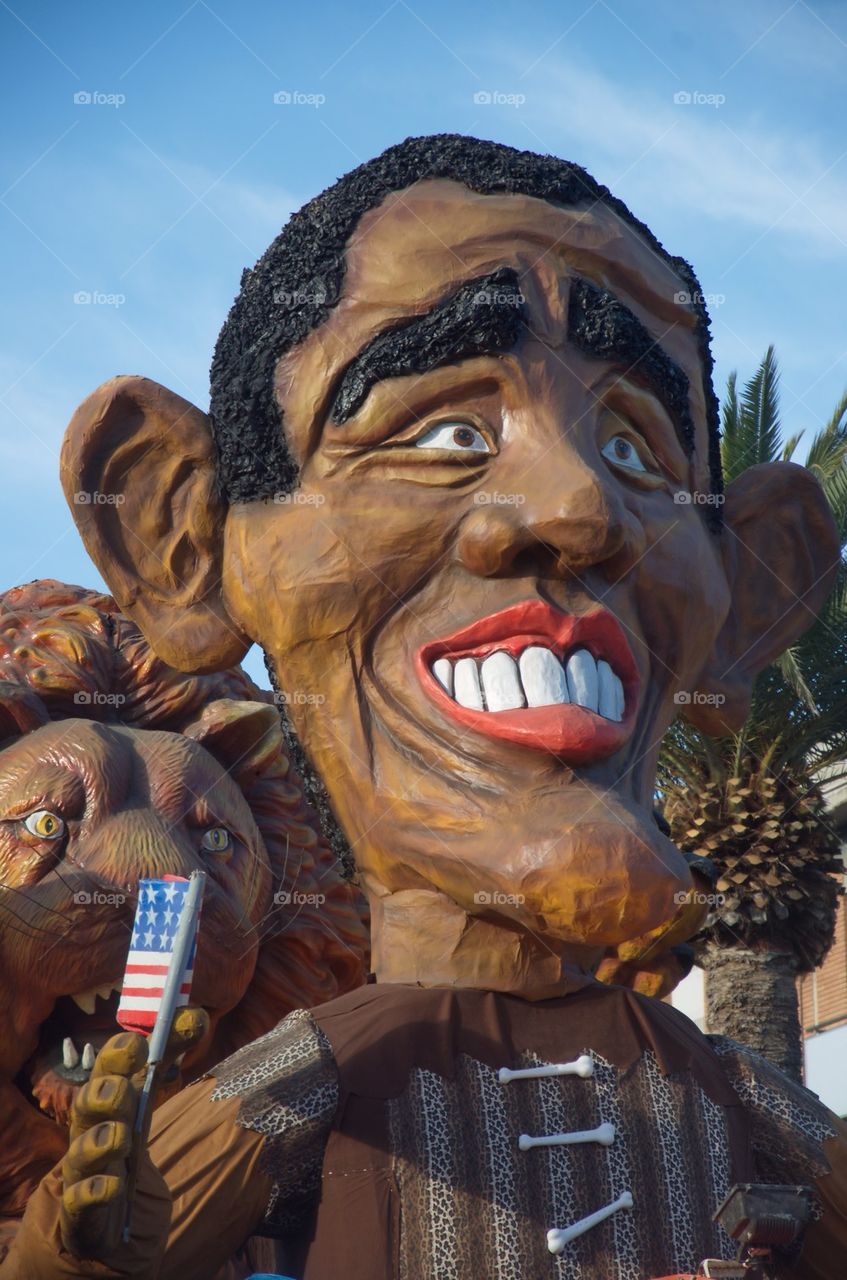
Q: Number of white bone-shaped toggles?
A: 3